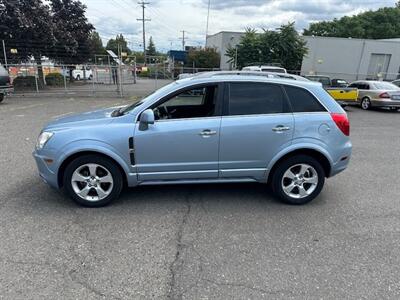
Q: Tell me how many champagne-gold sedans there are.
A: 1